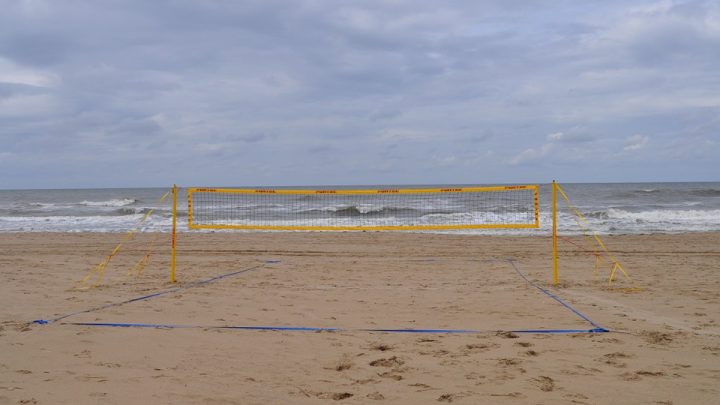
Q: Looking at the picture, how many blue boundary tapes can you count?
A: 4